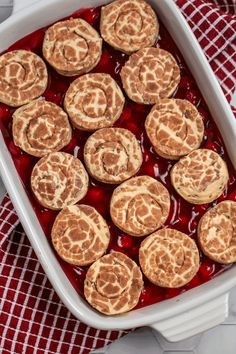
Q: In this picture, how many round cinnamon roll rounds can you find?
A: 15